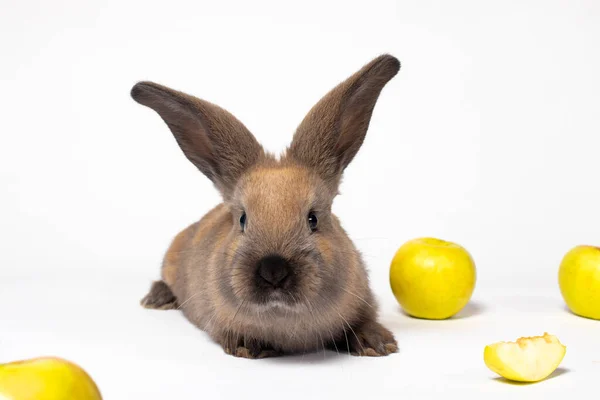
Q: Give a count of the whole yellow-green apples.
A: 3